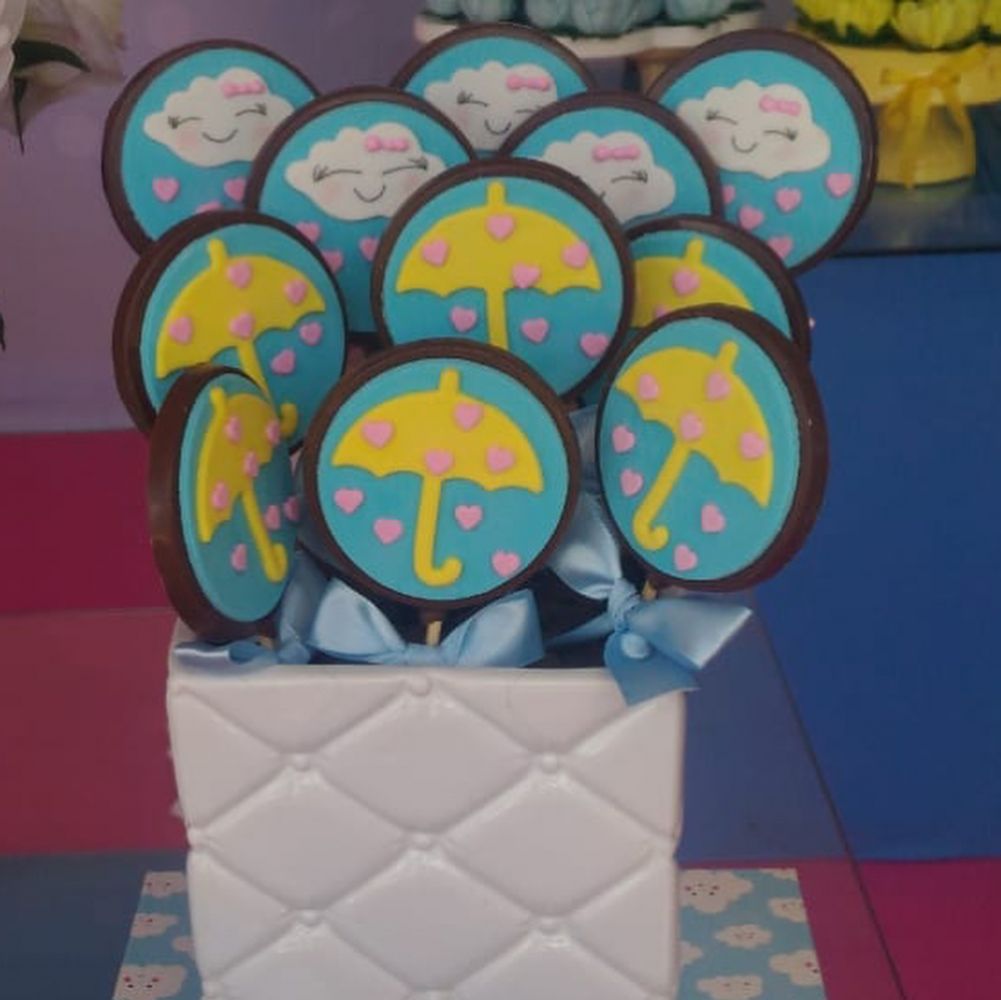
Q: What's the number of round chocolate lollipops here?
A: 11